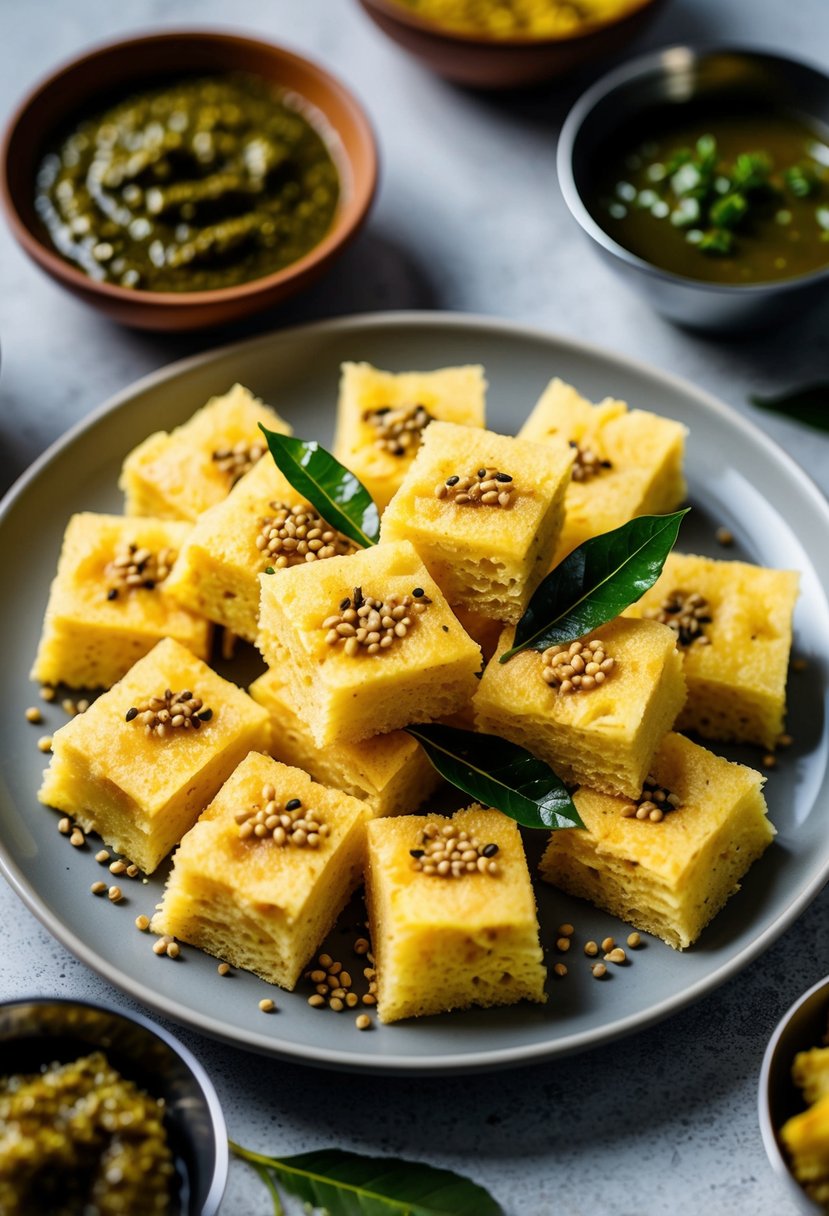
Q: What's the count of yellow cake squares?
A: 14